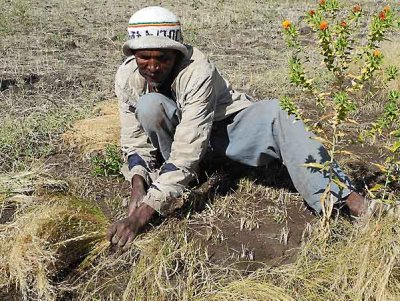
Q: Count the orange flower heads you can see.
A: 9